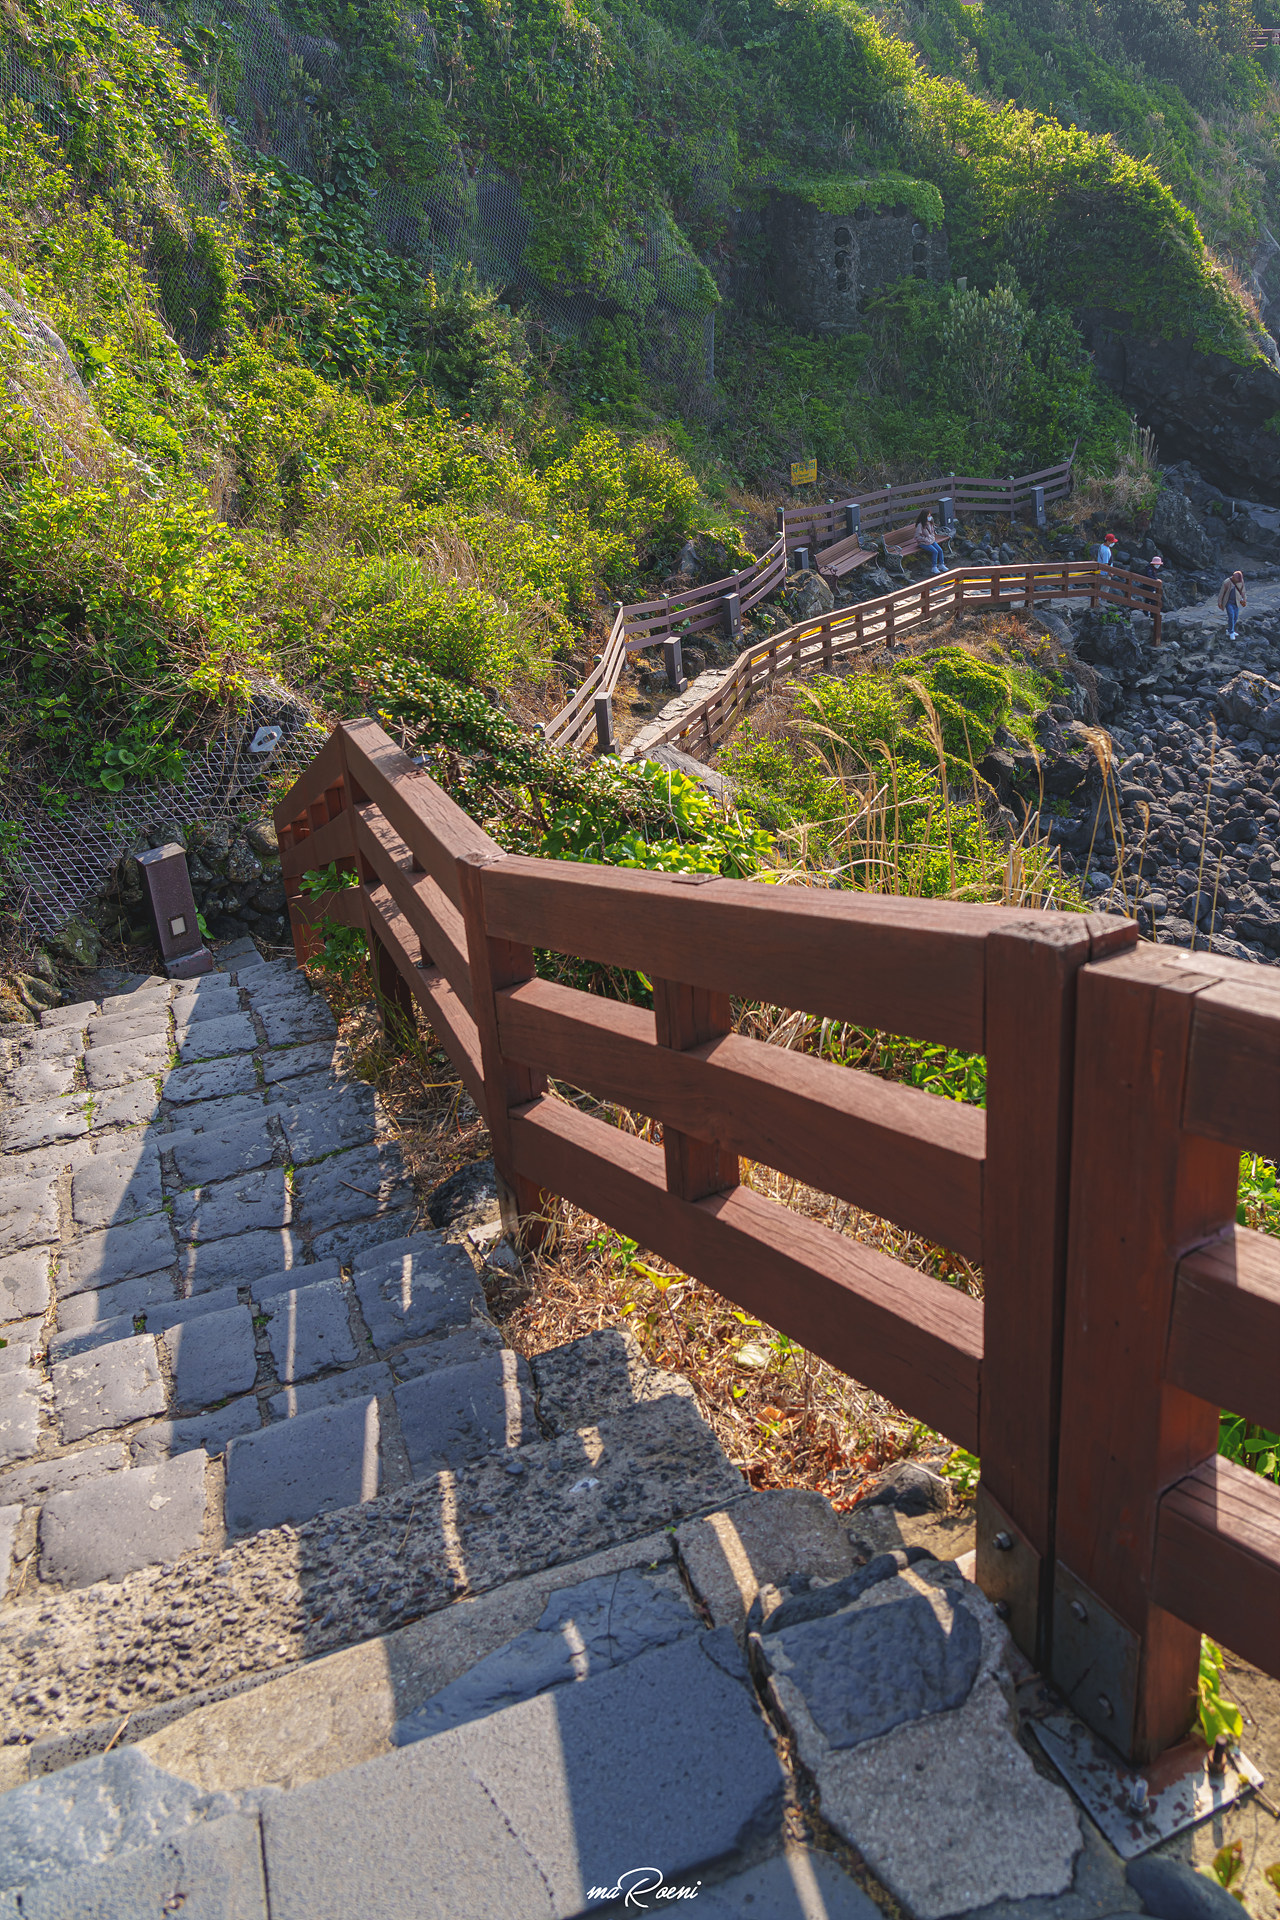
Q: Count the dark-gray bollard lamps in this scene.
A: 8